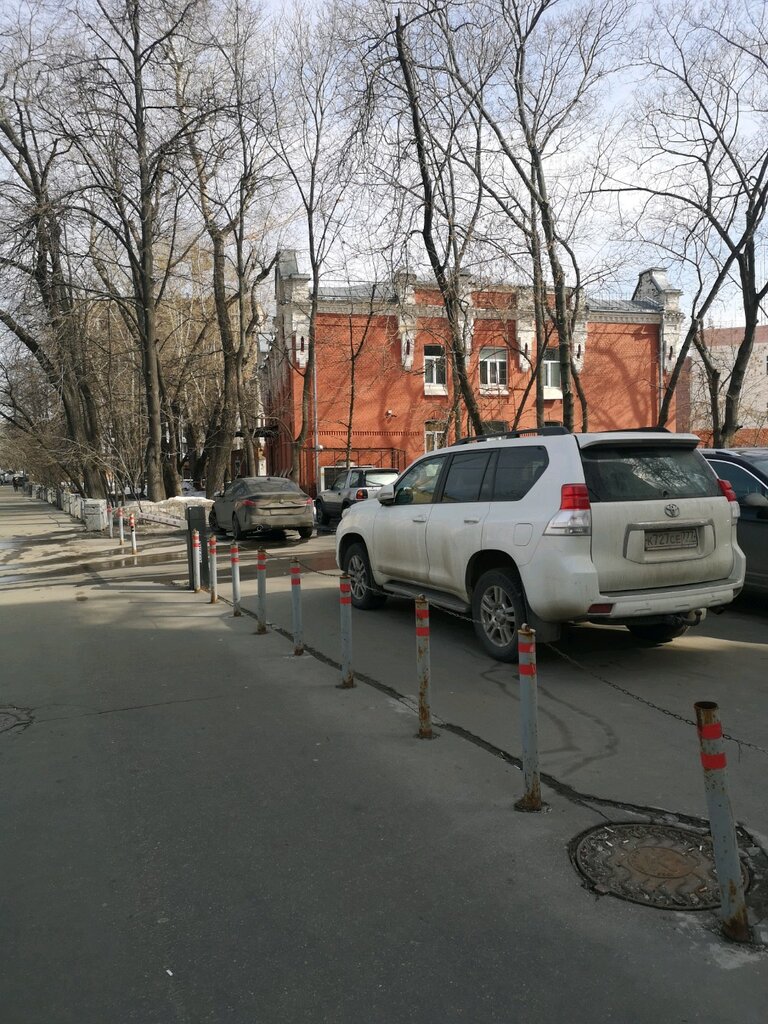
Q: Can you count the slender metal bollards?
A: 12